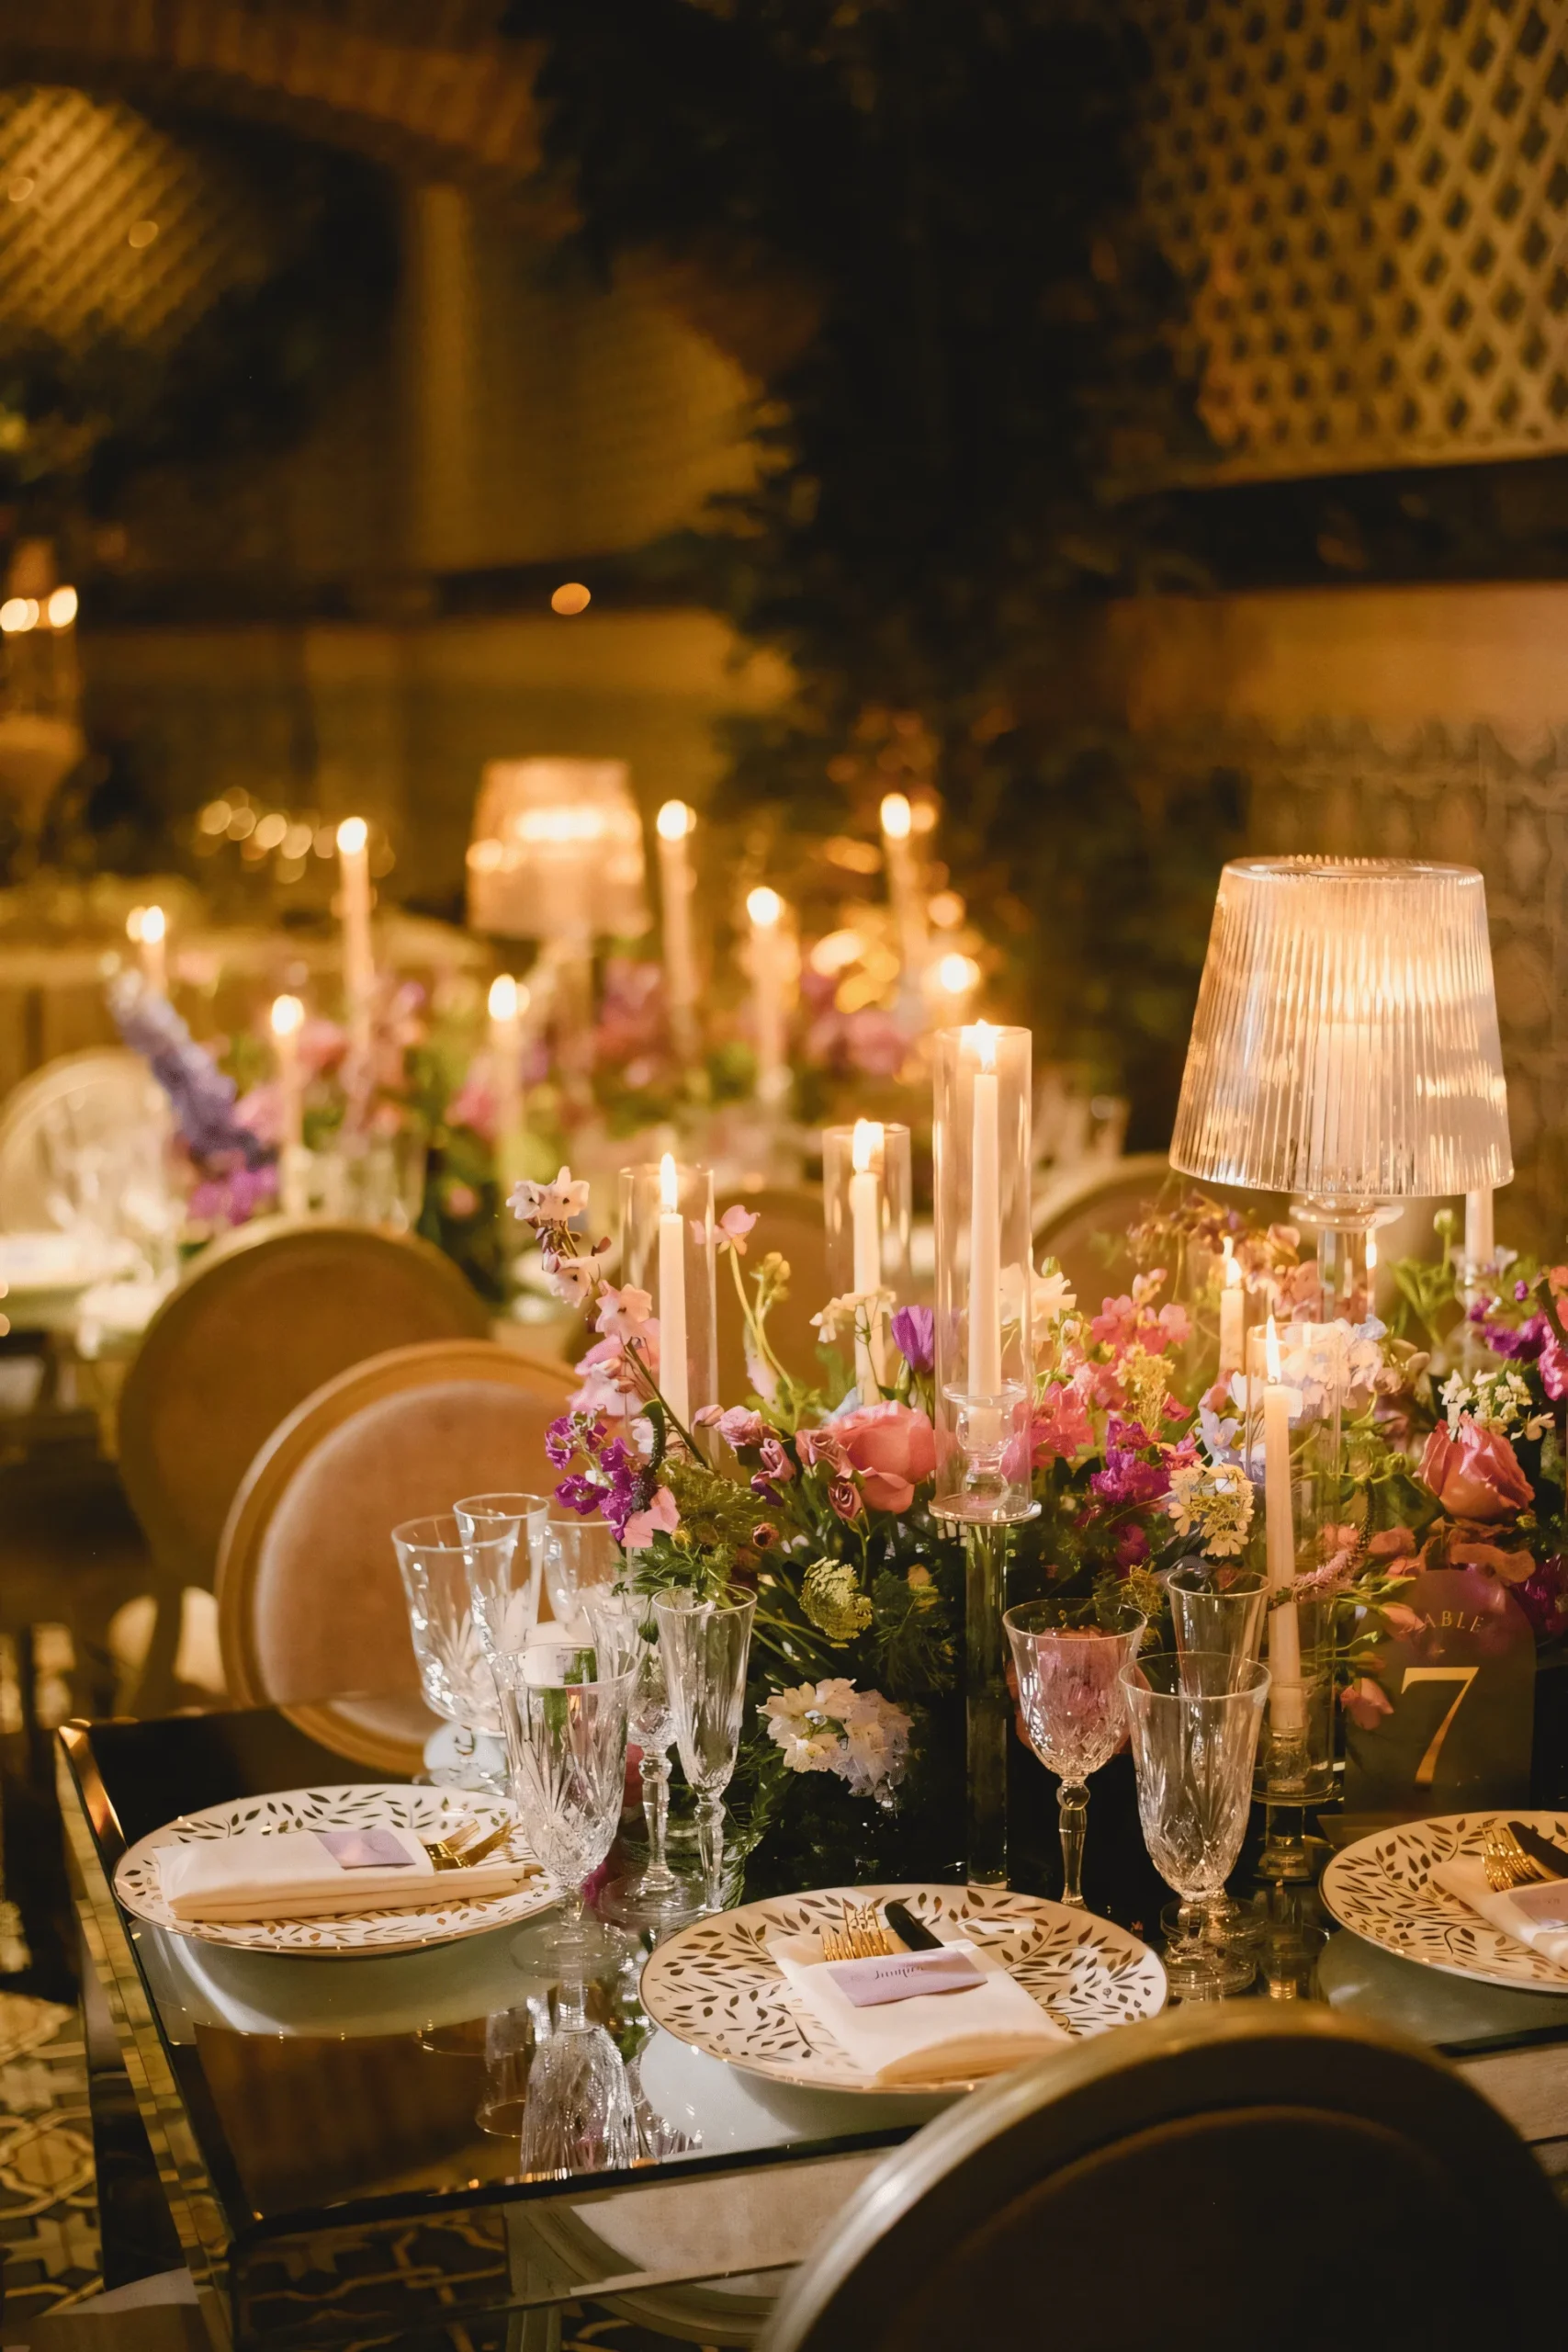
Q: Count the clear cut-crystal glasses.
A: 9